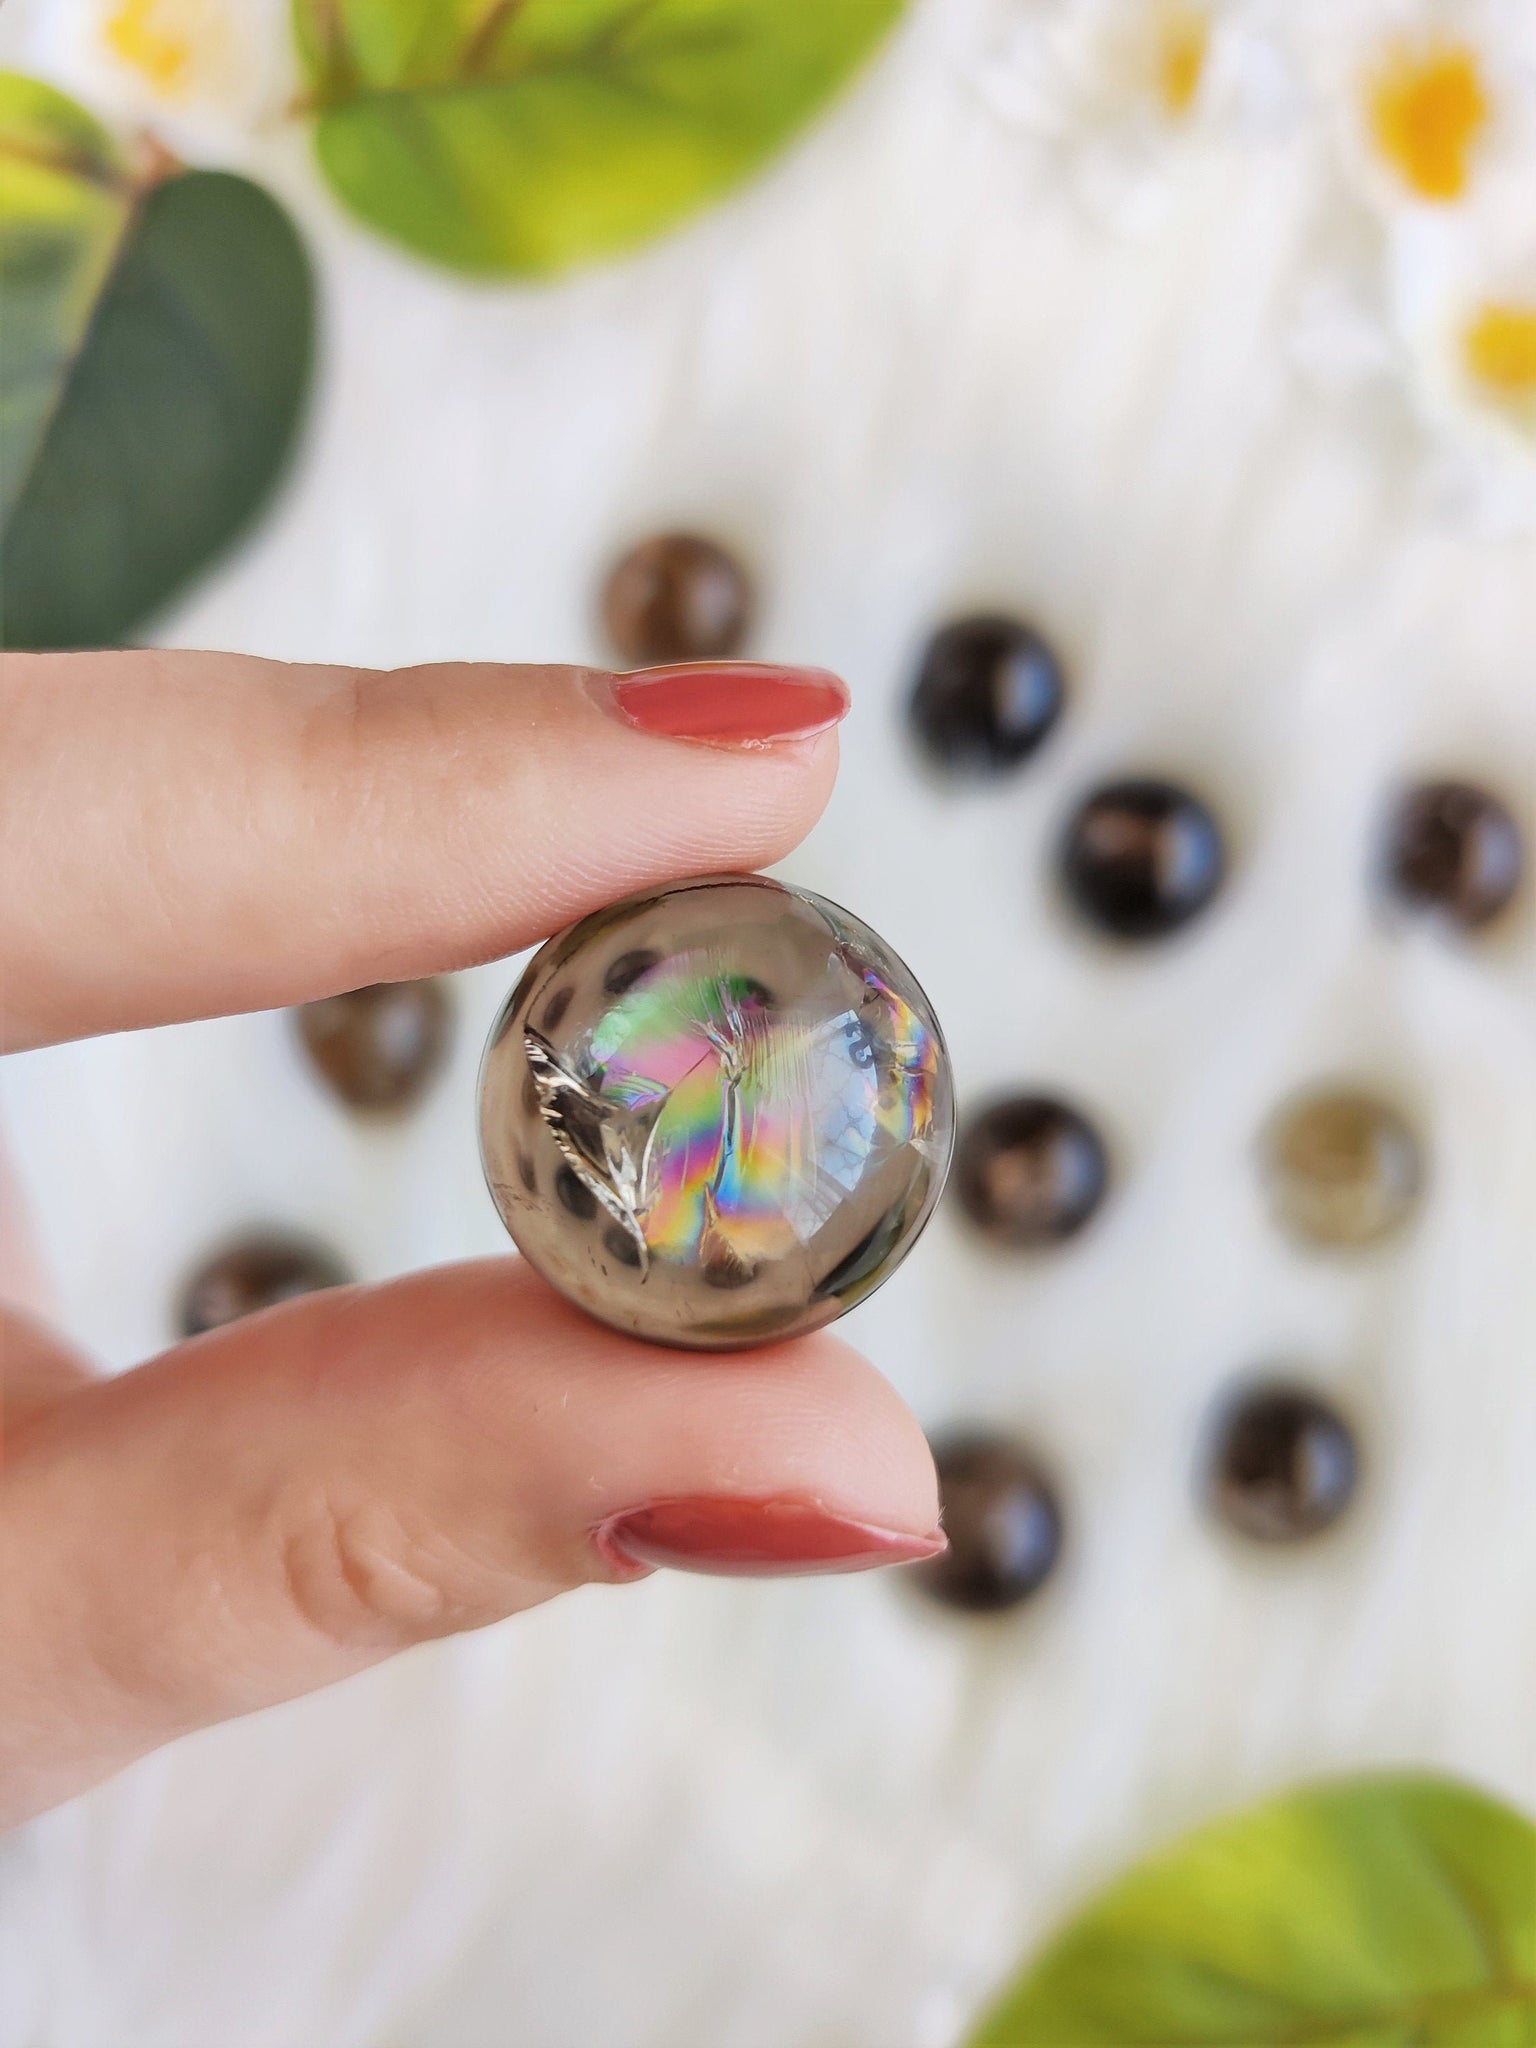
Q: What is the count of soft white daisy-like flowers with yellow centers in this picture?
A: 4